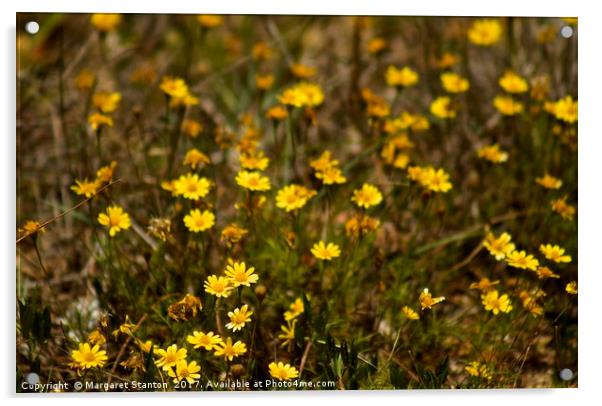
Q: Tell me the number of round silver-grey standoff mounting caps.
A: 4